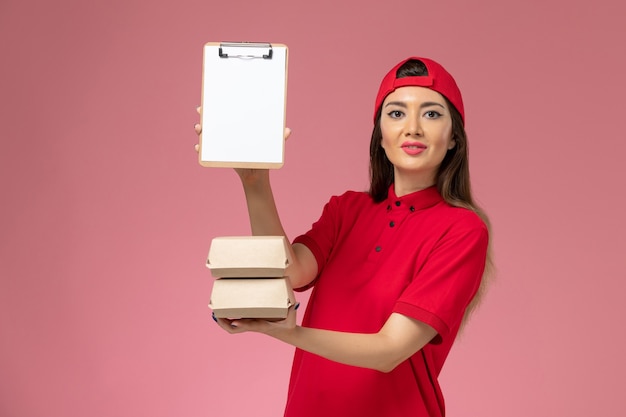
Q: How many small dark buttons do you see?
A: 5